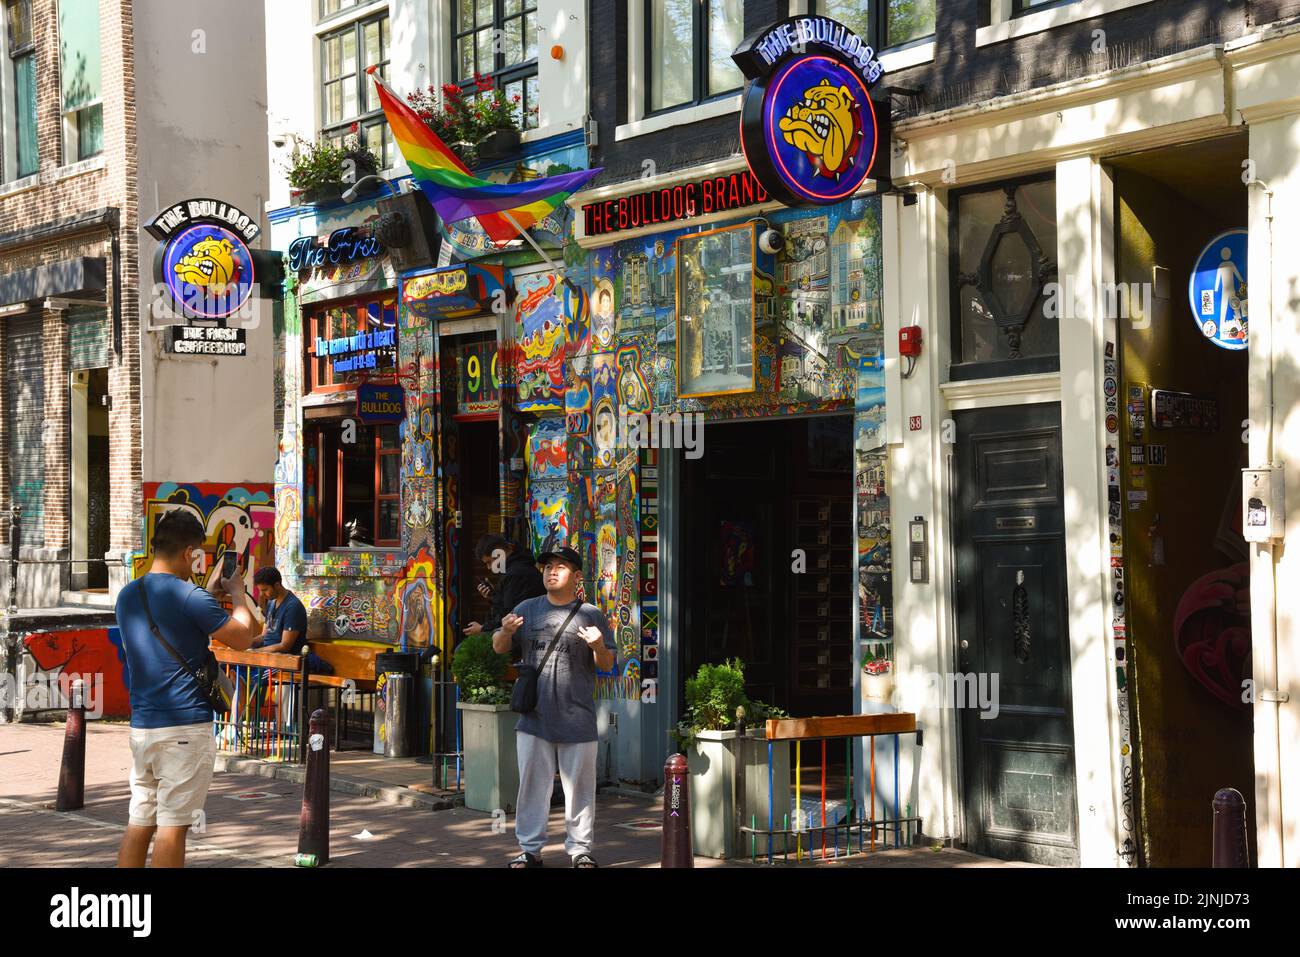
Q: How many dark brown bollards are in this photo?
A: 4